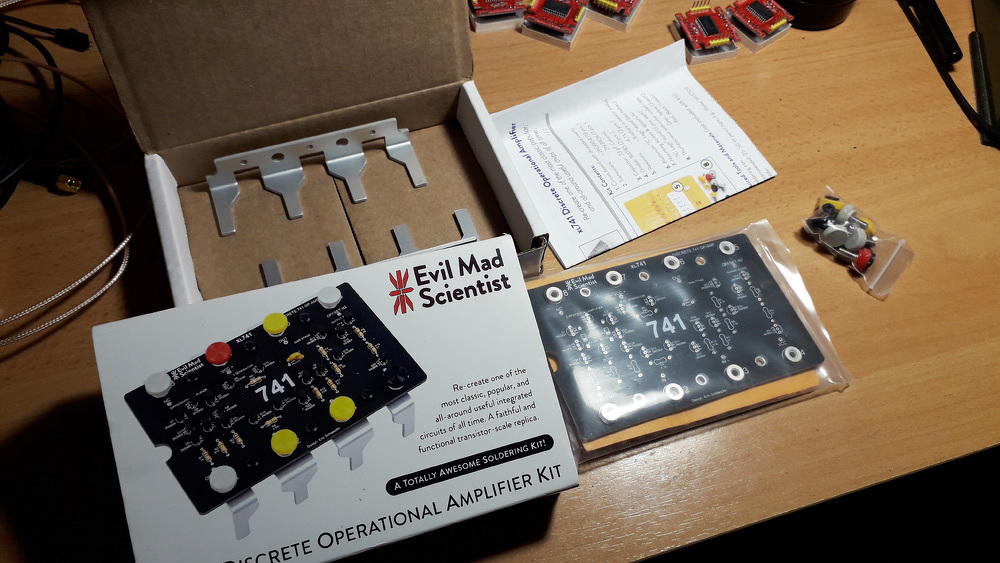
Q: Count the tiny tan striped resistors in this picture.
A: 11